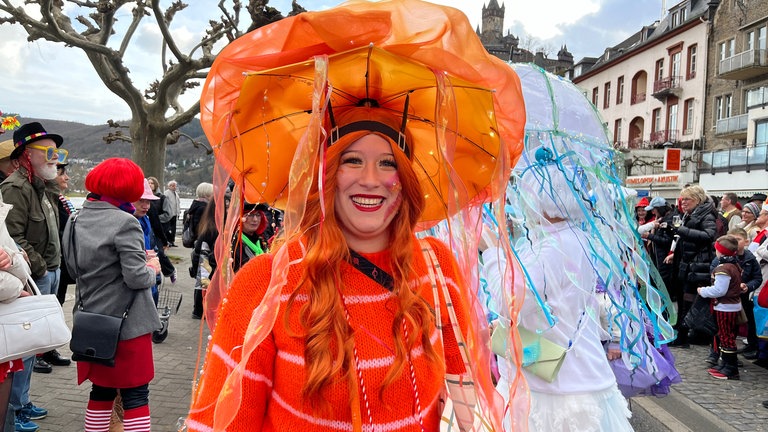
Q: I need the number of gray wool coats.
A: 1